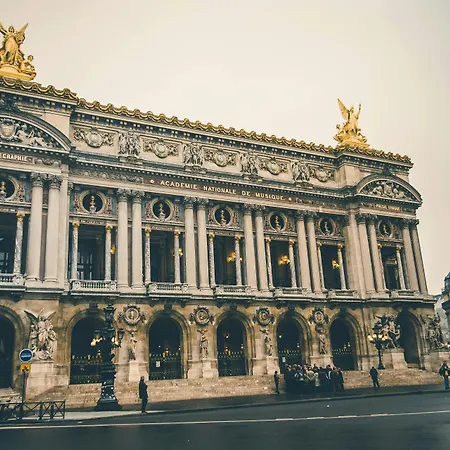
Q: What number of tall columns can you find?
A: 14